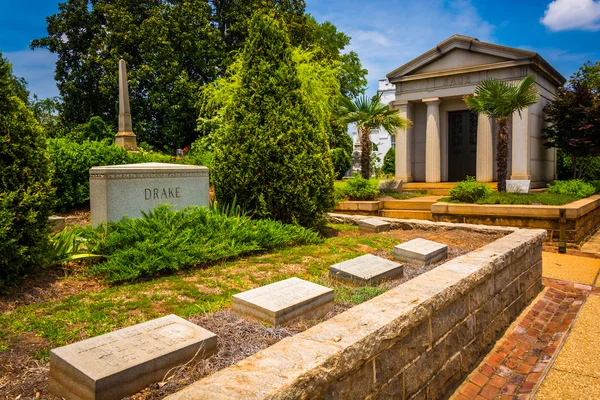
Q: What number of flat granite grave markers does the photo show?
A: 5